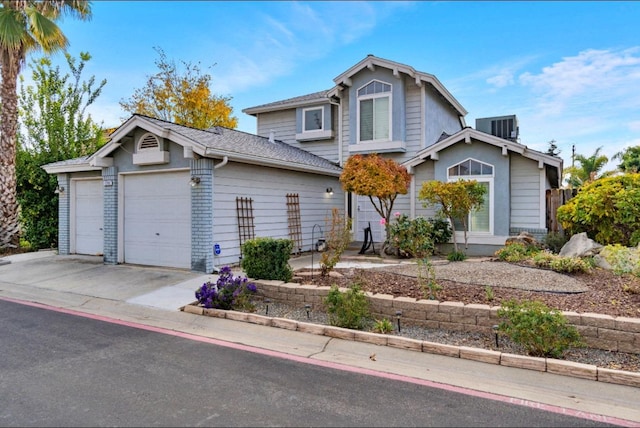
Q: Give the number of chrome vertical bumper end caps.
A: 0